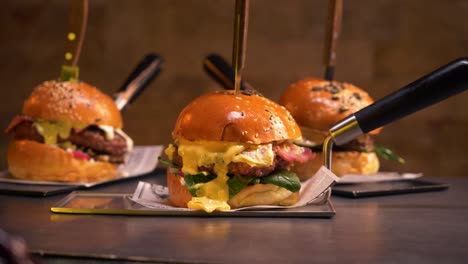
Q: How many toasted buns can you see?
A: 3